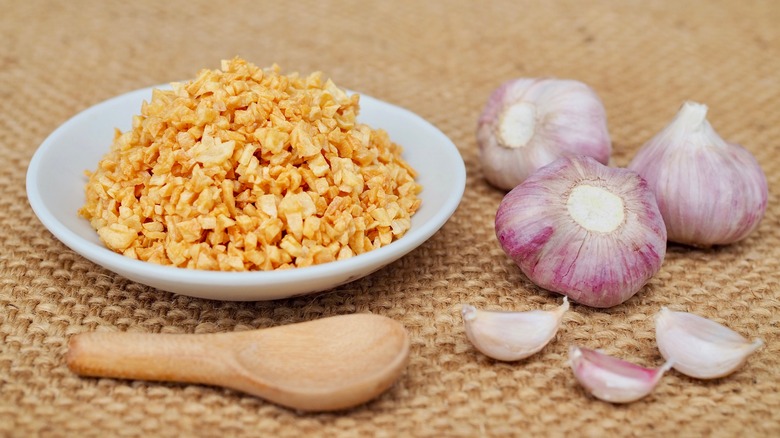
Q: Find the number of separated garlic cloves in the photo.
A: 3